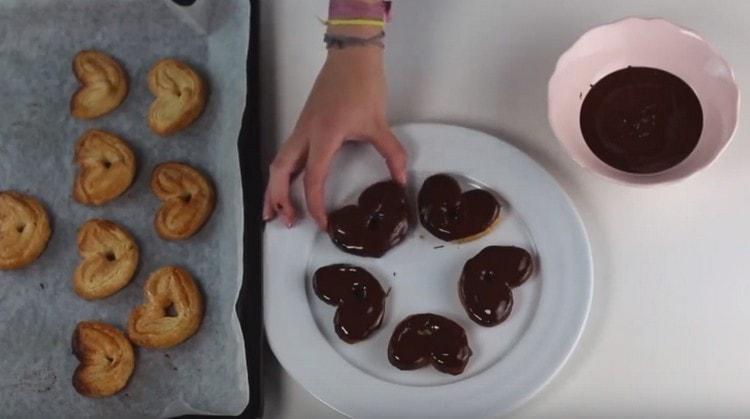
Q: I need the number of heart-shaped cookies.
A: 13